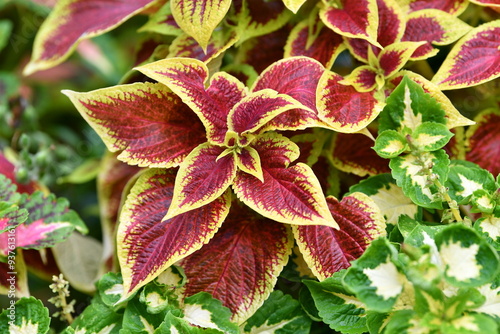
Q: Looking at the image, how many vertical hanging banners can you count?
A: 0